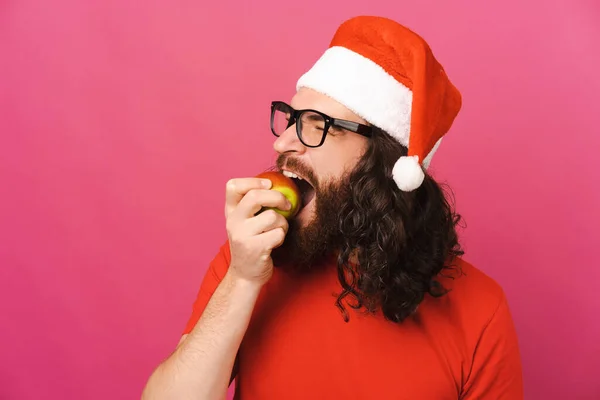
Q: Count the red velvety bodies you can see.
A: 1